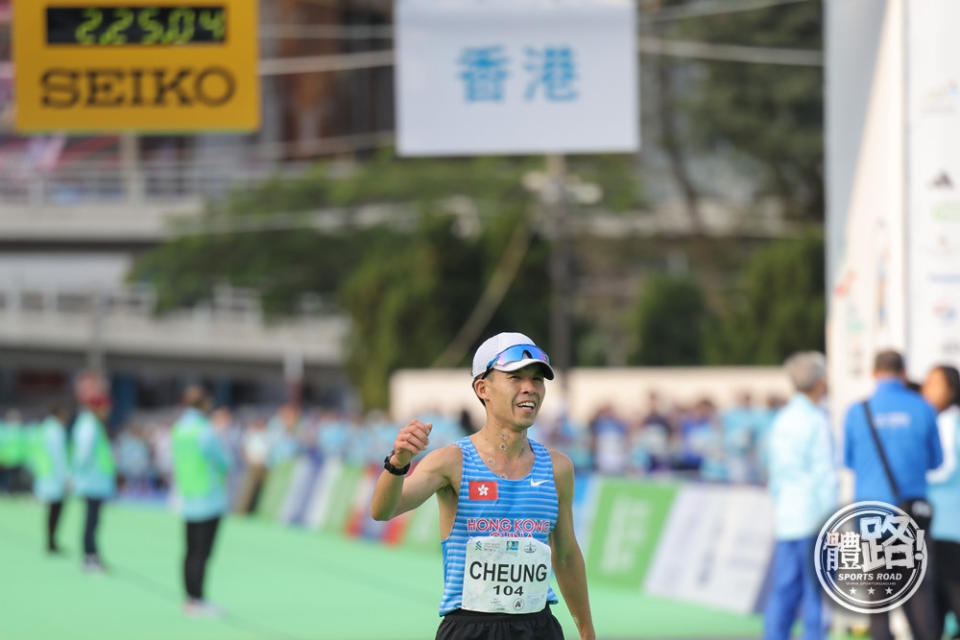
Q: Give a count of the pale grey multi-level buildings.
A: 1